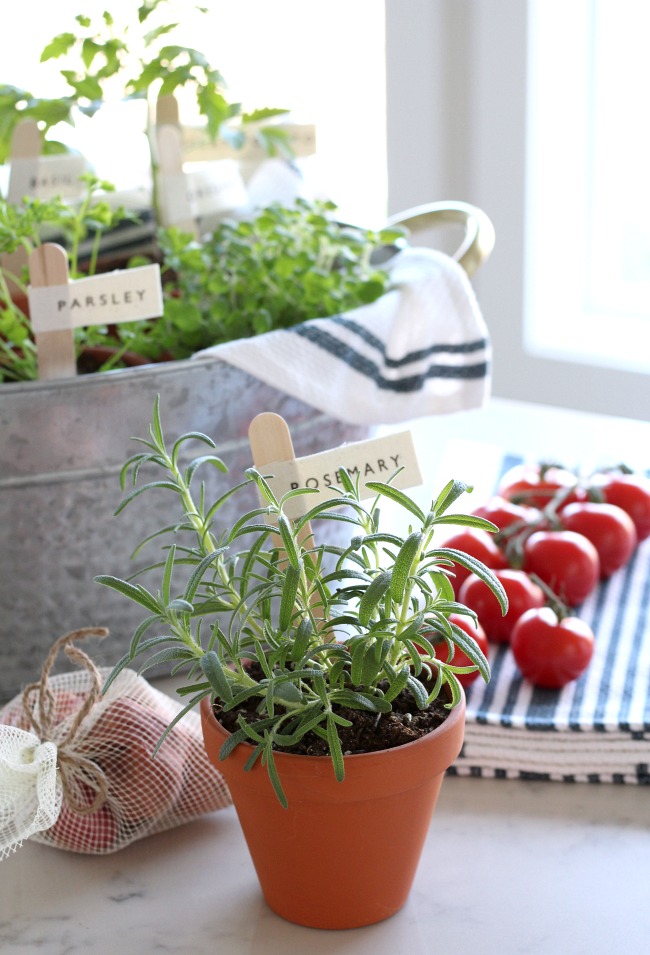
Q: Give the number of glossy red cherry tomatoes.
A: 9